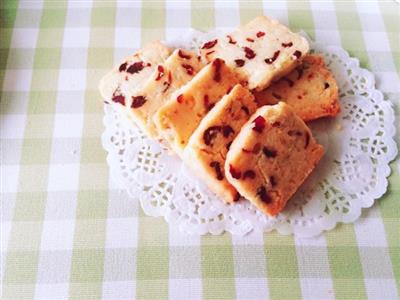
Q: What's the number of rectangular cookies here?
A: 7